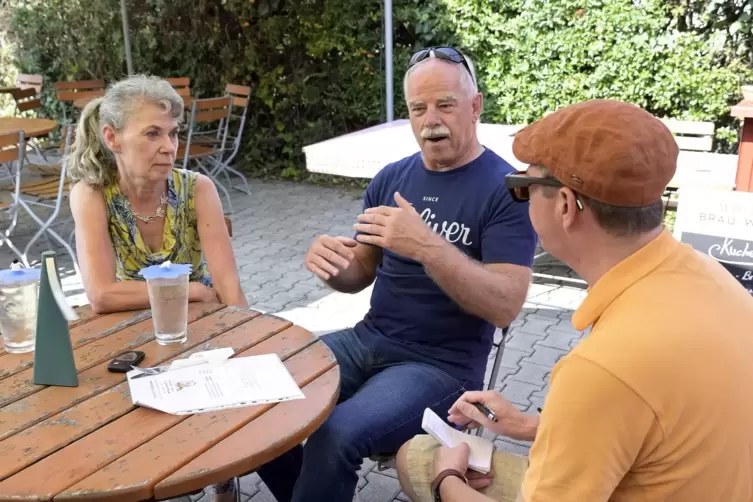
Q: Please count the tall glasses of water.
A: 2